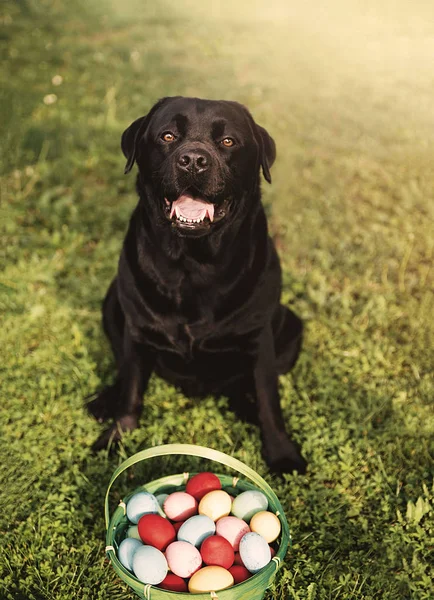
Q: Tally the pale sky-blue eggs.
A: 5